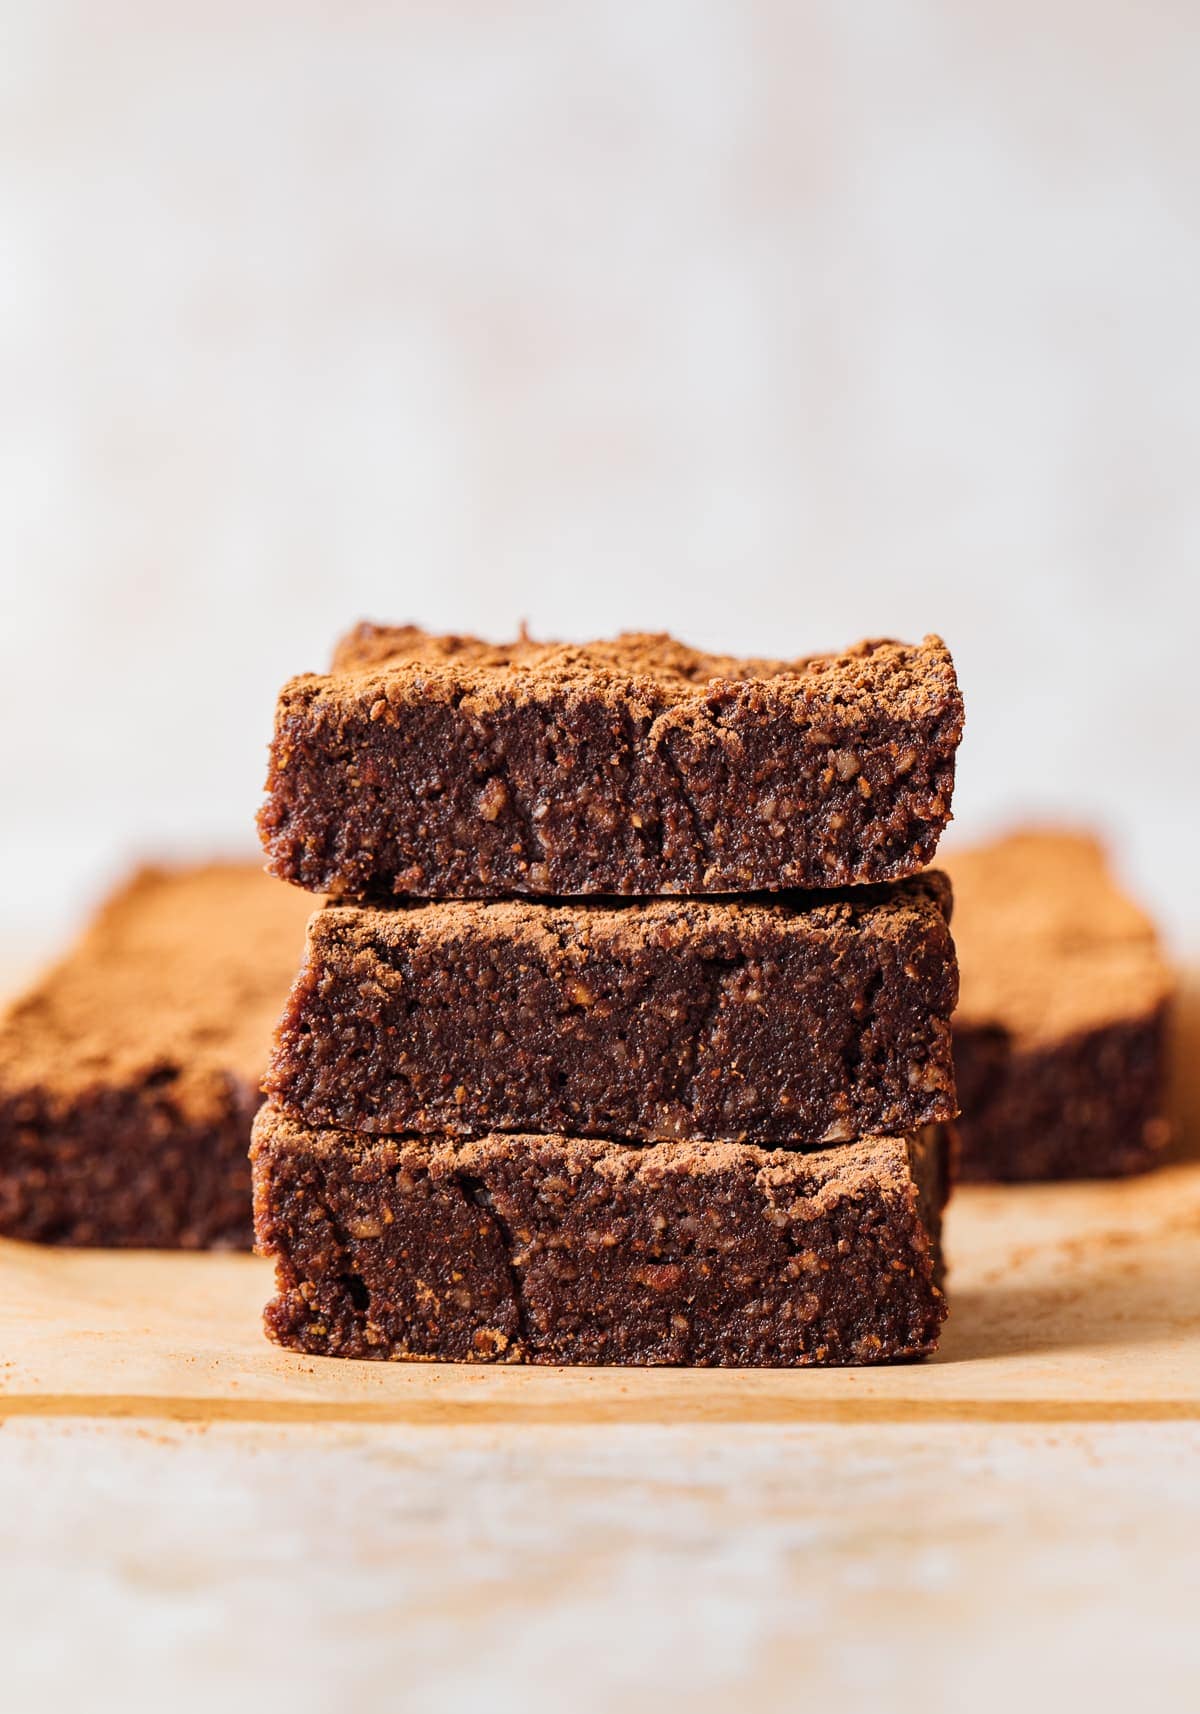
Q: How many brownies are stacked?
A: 3